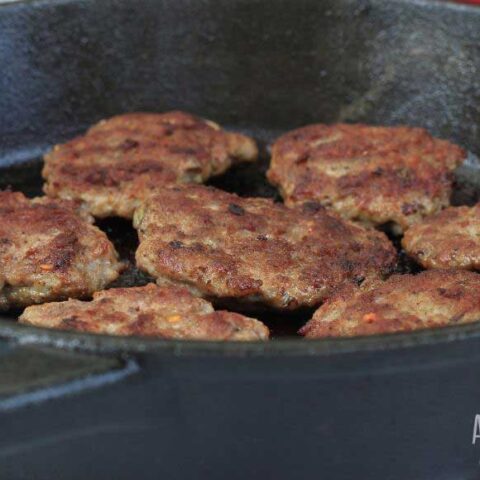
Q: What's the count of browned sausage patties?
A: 7